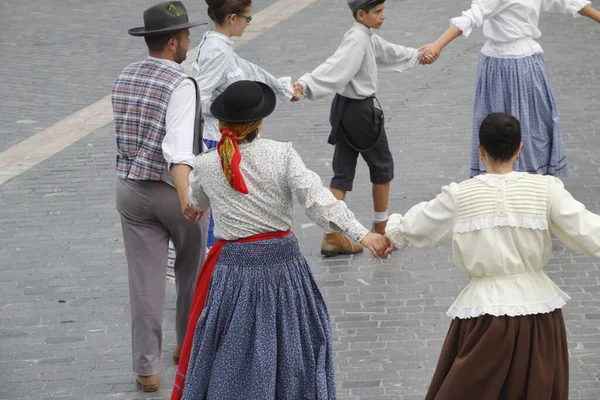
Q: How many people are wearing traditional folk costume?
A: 6